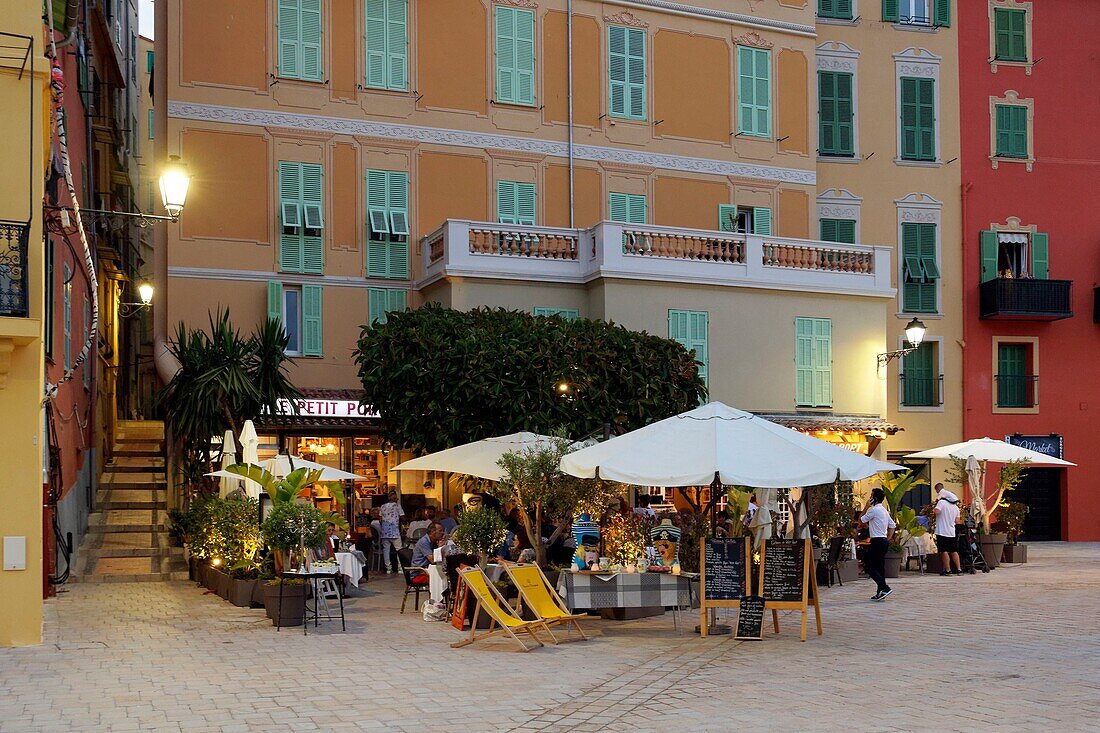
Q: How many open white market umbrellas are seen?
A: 4